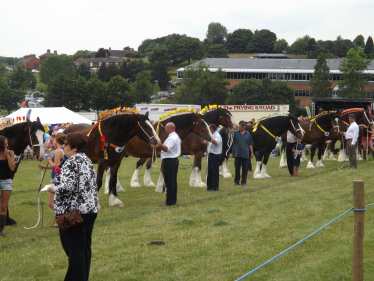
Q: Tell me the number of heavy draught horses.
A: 7